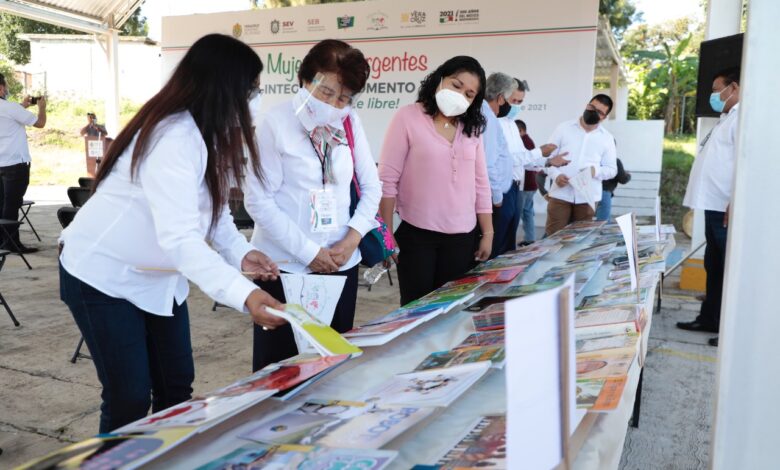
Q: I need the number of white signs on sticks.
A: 3